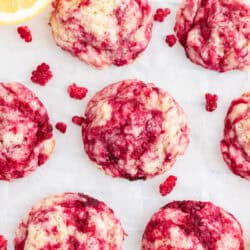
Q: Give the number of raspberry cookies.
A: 7